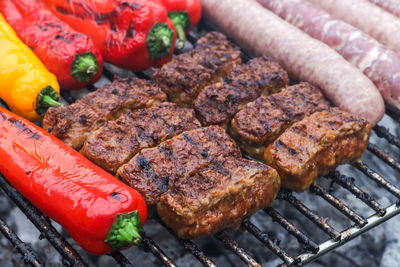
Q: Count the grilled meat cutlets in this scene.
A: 8